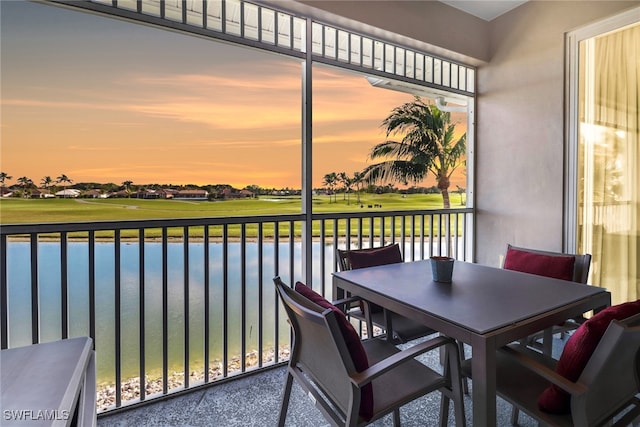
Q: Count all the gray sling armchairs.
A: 4